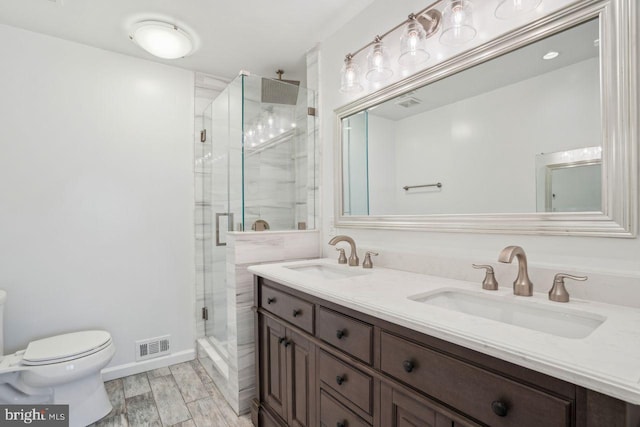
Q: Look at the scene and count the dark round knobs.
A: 9